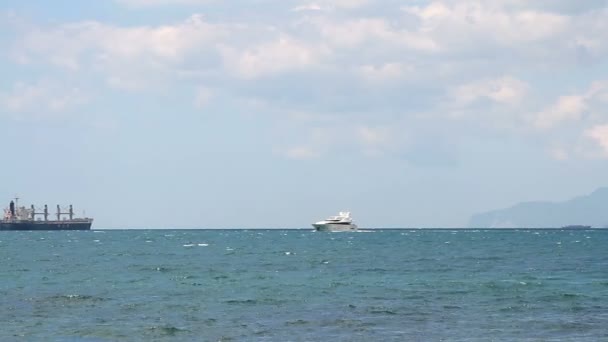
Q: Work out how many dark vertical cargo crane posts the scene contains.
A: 4